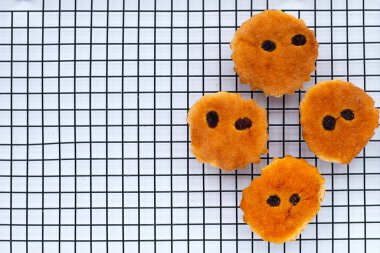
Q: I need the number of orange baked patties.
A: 4